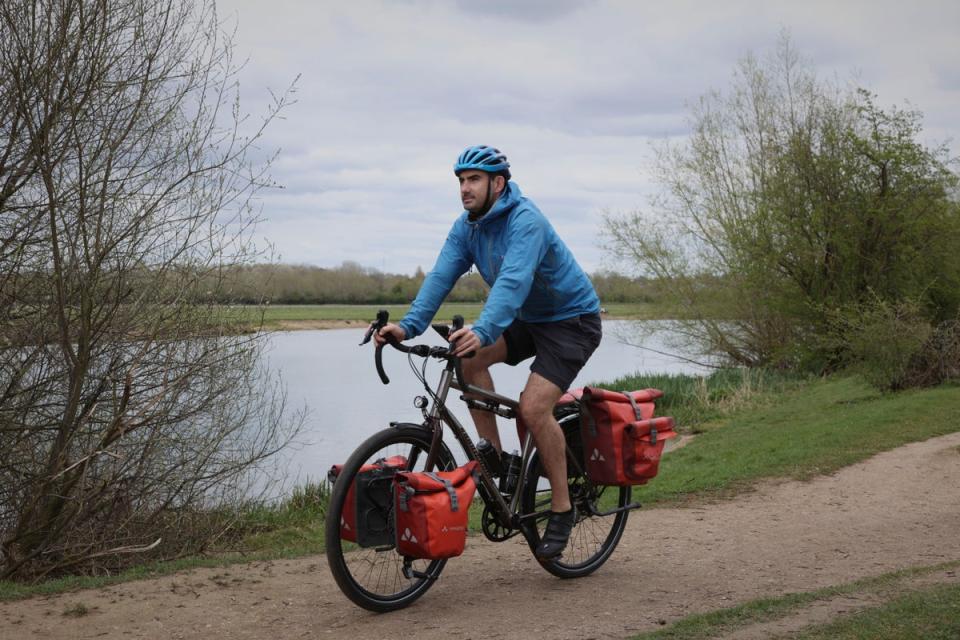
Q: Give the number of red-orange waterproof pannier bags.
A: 4